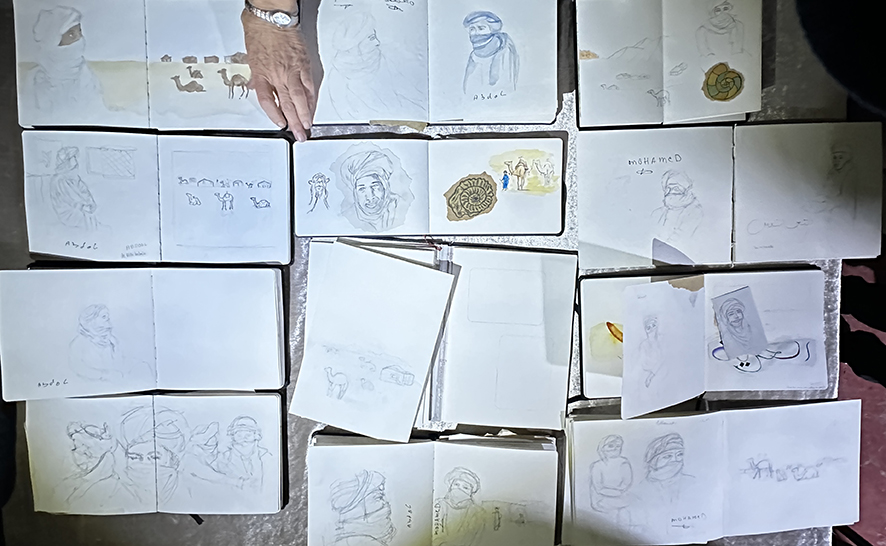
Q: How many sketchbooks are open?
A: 12